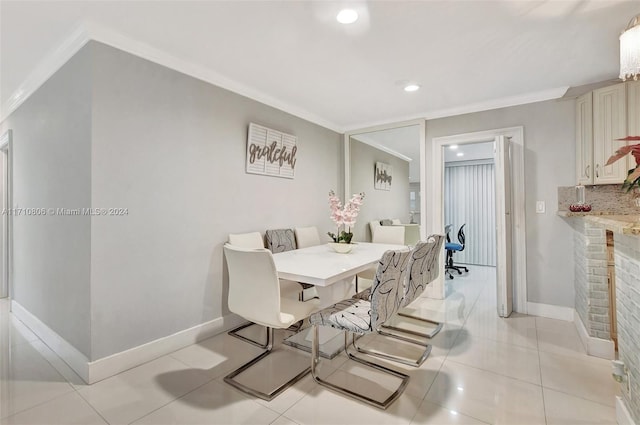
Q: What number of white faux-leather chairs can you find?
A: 4